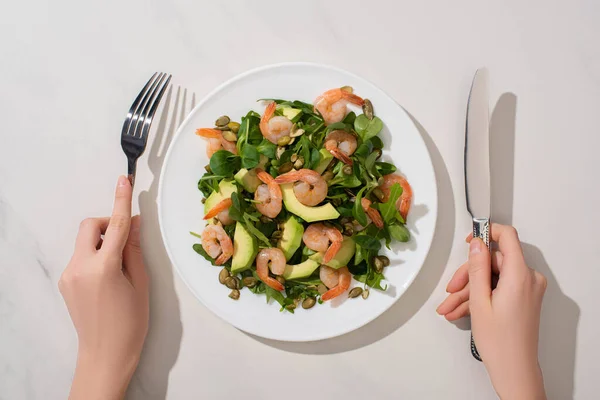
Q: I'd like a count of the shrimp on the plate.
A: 13